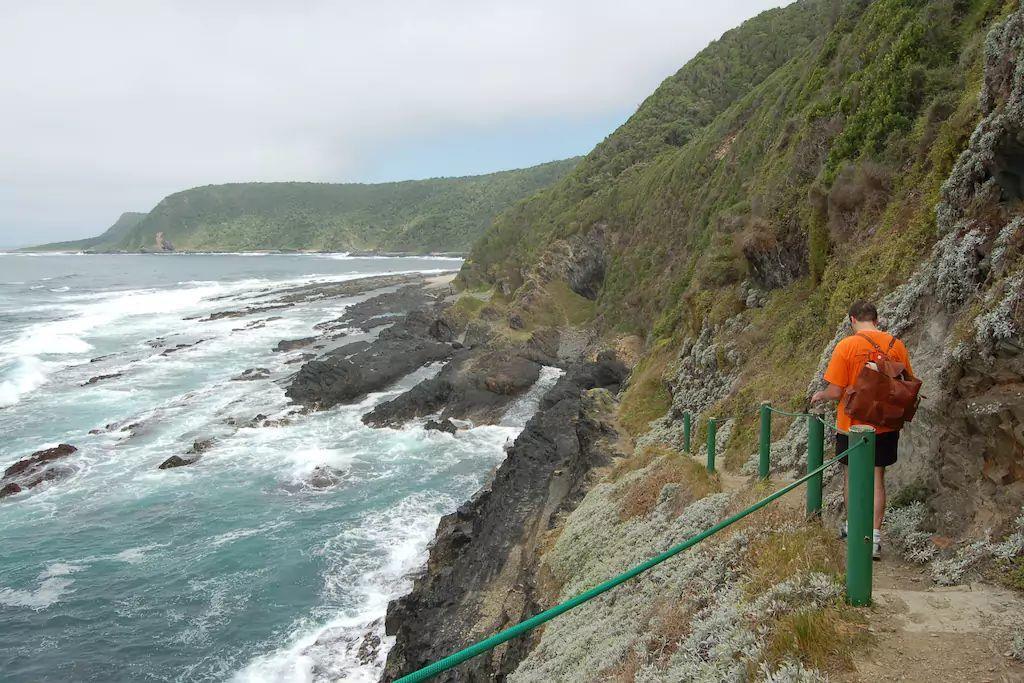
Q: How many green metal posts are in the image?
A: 5